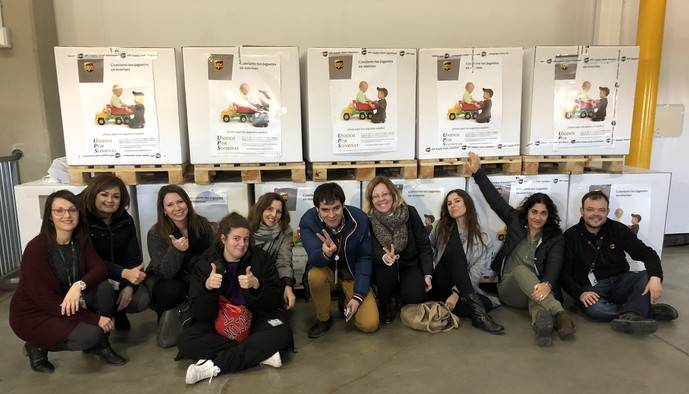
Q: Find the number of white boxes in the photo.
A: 11